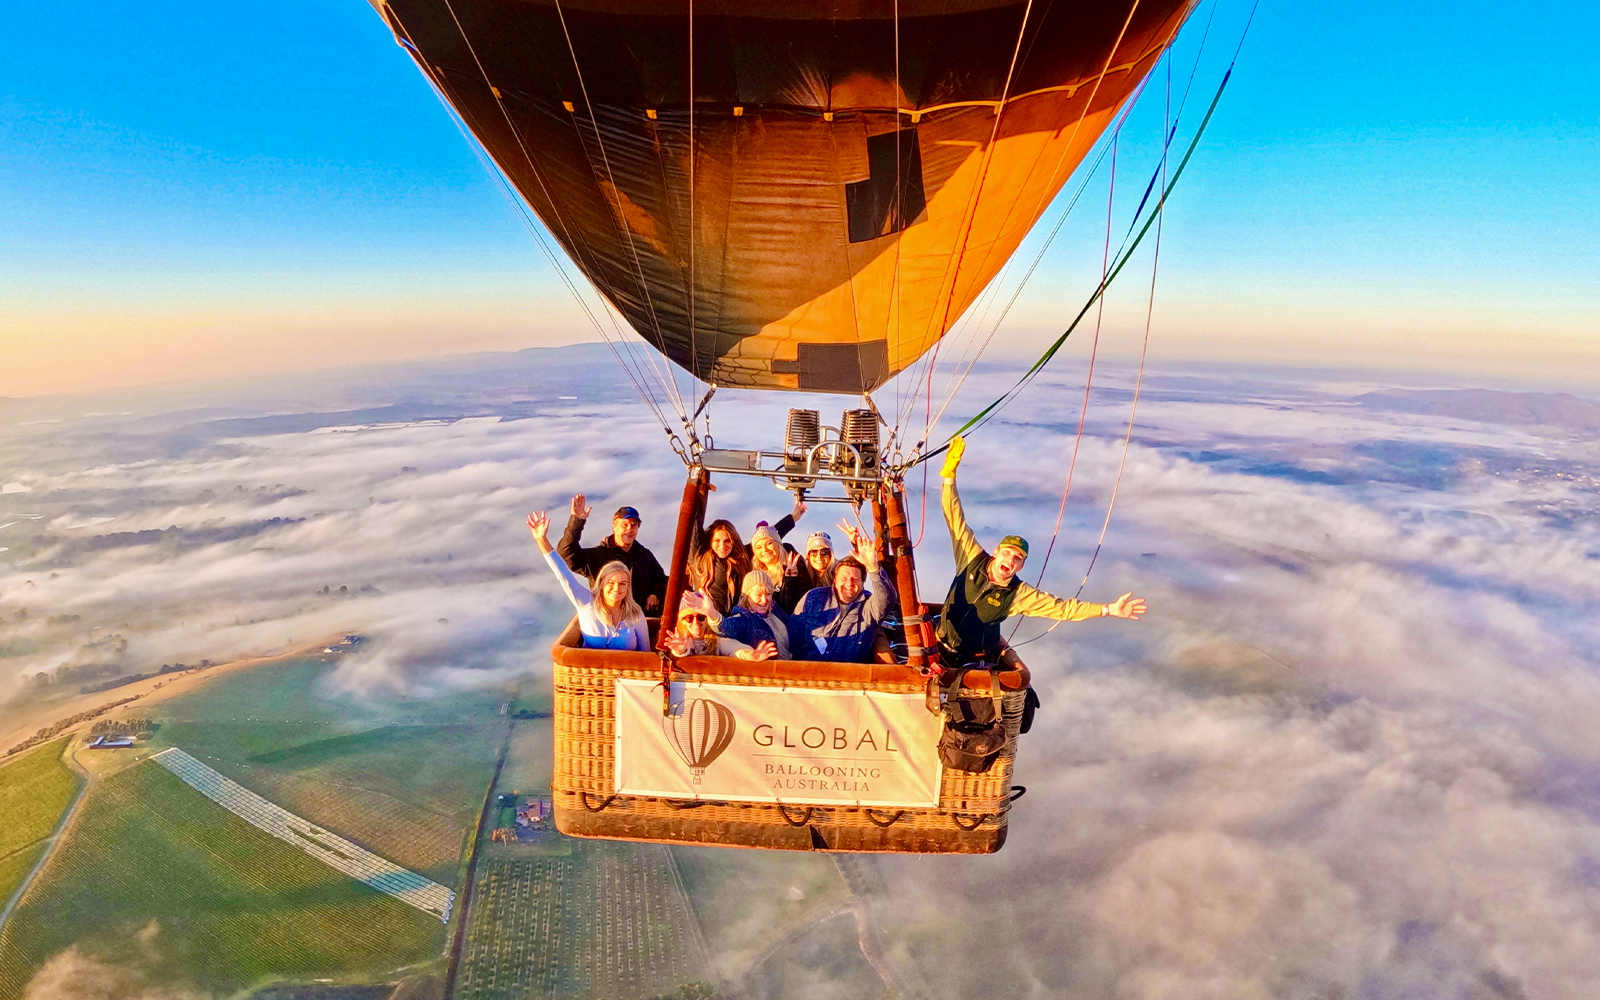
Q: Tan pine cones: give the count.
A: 0